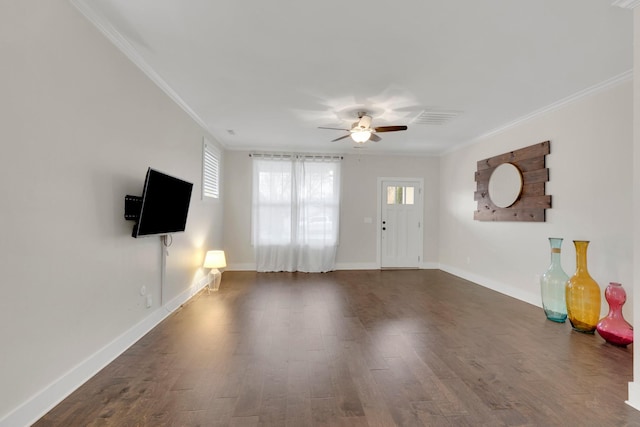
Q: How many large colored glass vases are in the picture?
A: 3